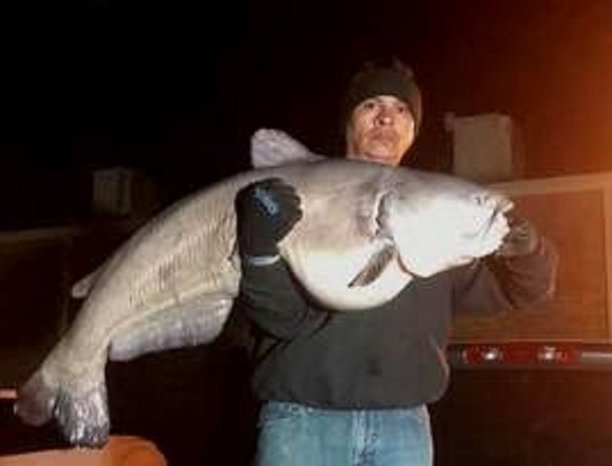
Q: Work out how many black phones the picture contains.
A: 0